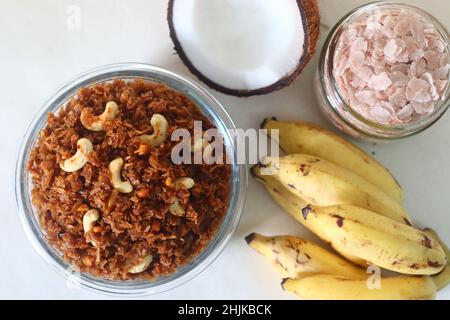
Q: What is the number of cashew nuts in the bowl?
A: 8